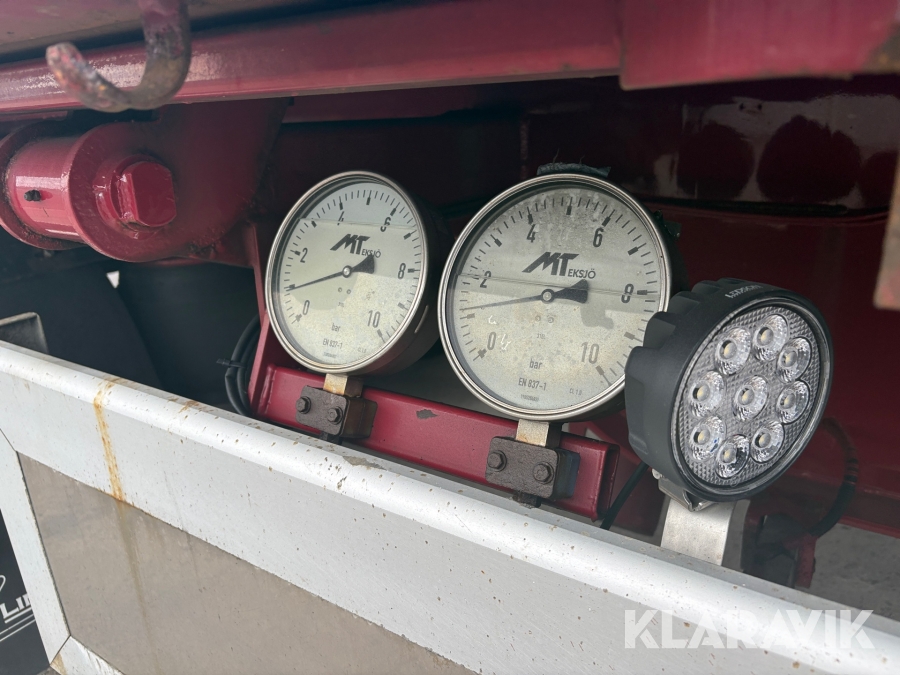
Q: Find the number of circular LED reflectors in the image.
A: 9